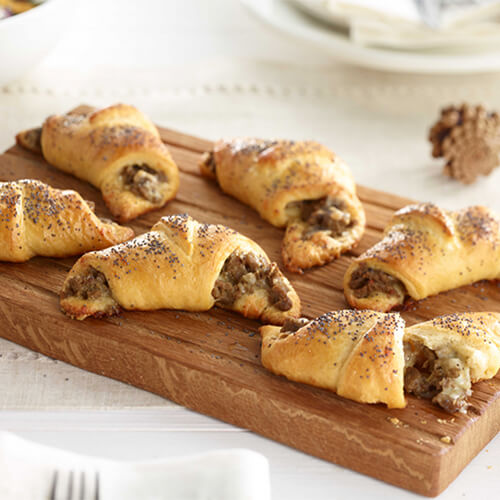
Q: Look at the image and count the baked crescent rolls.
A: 6